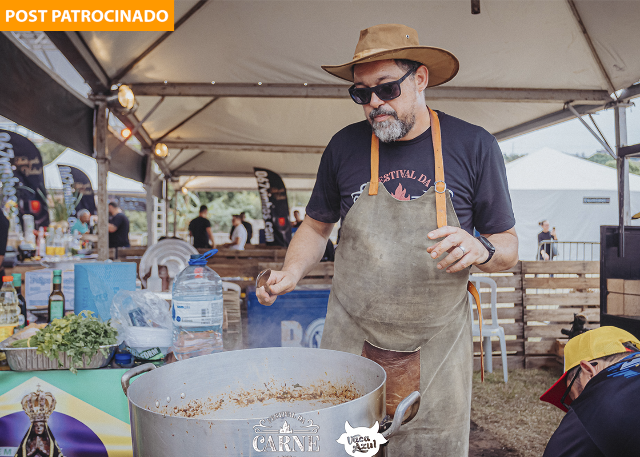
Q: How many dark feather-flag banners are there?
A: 3